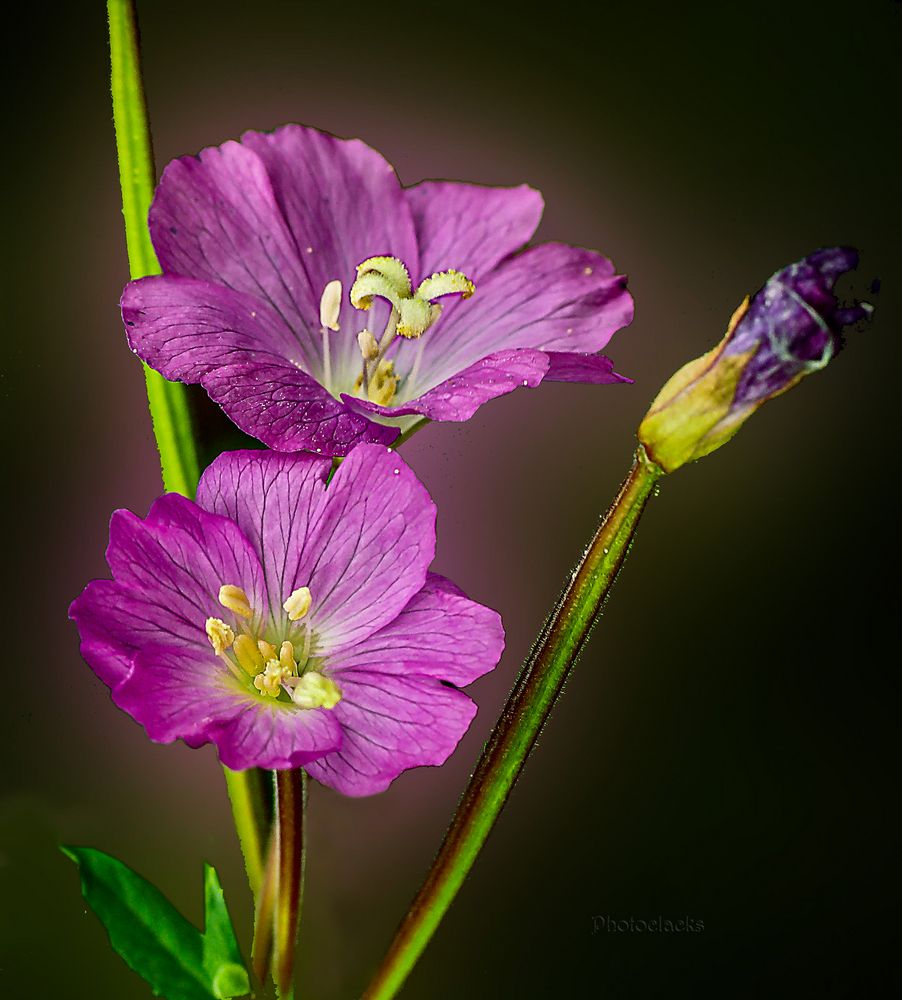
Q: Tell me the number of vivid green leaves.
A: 2